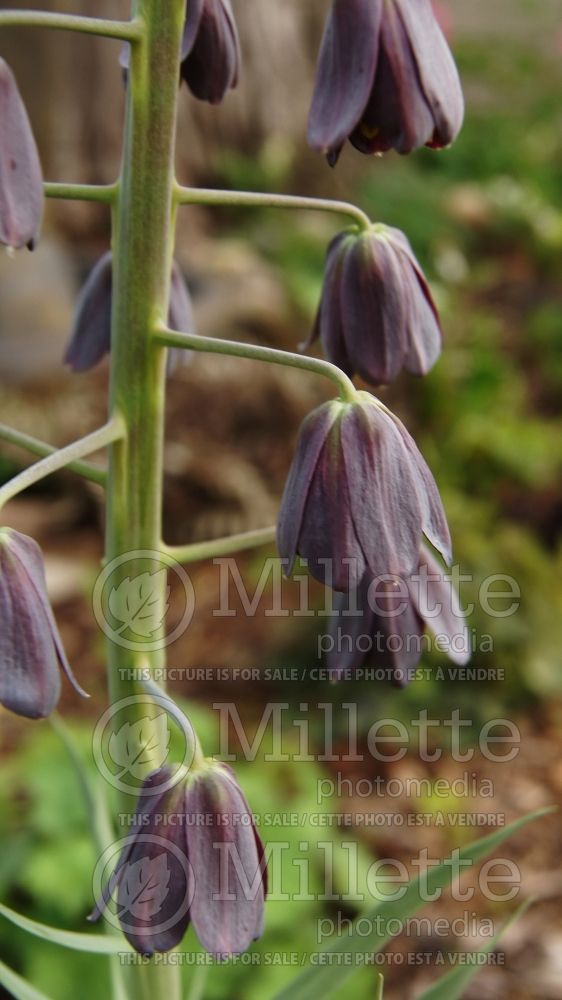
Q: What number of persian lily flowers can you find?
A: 9